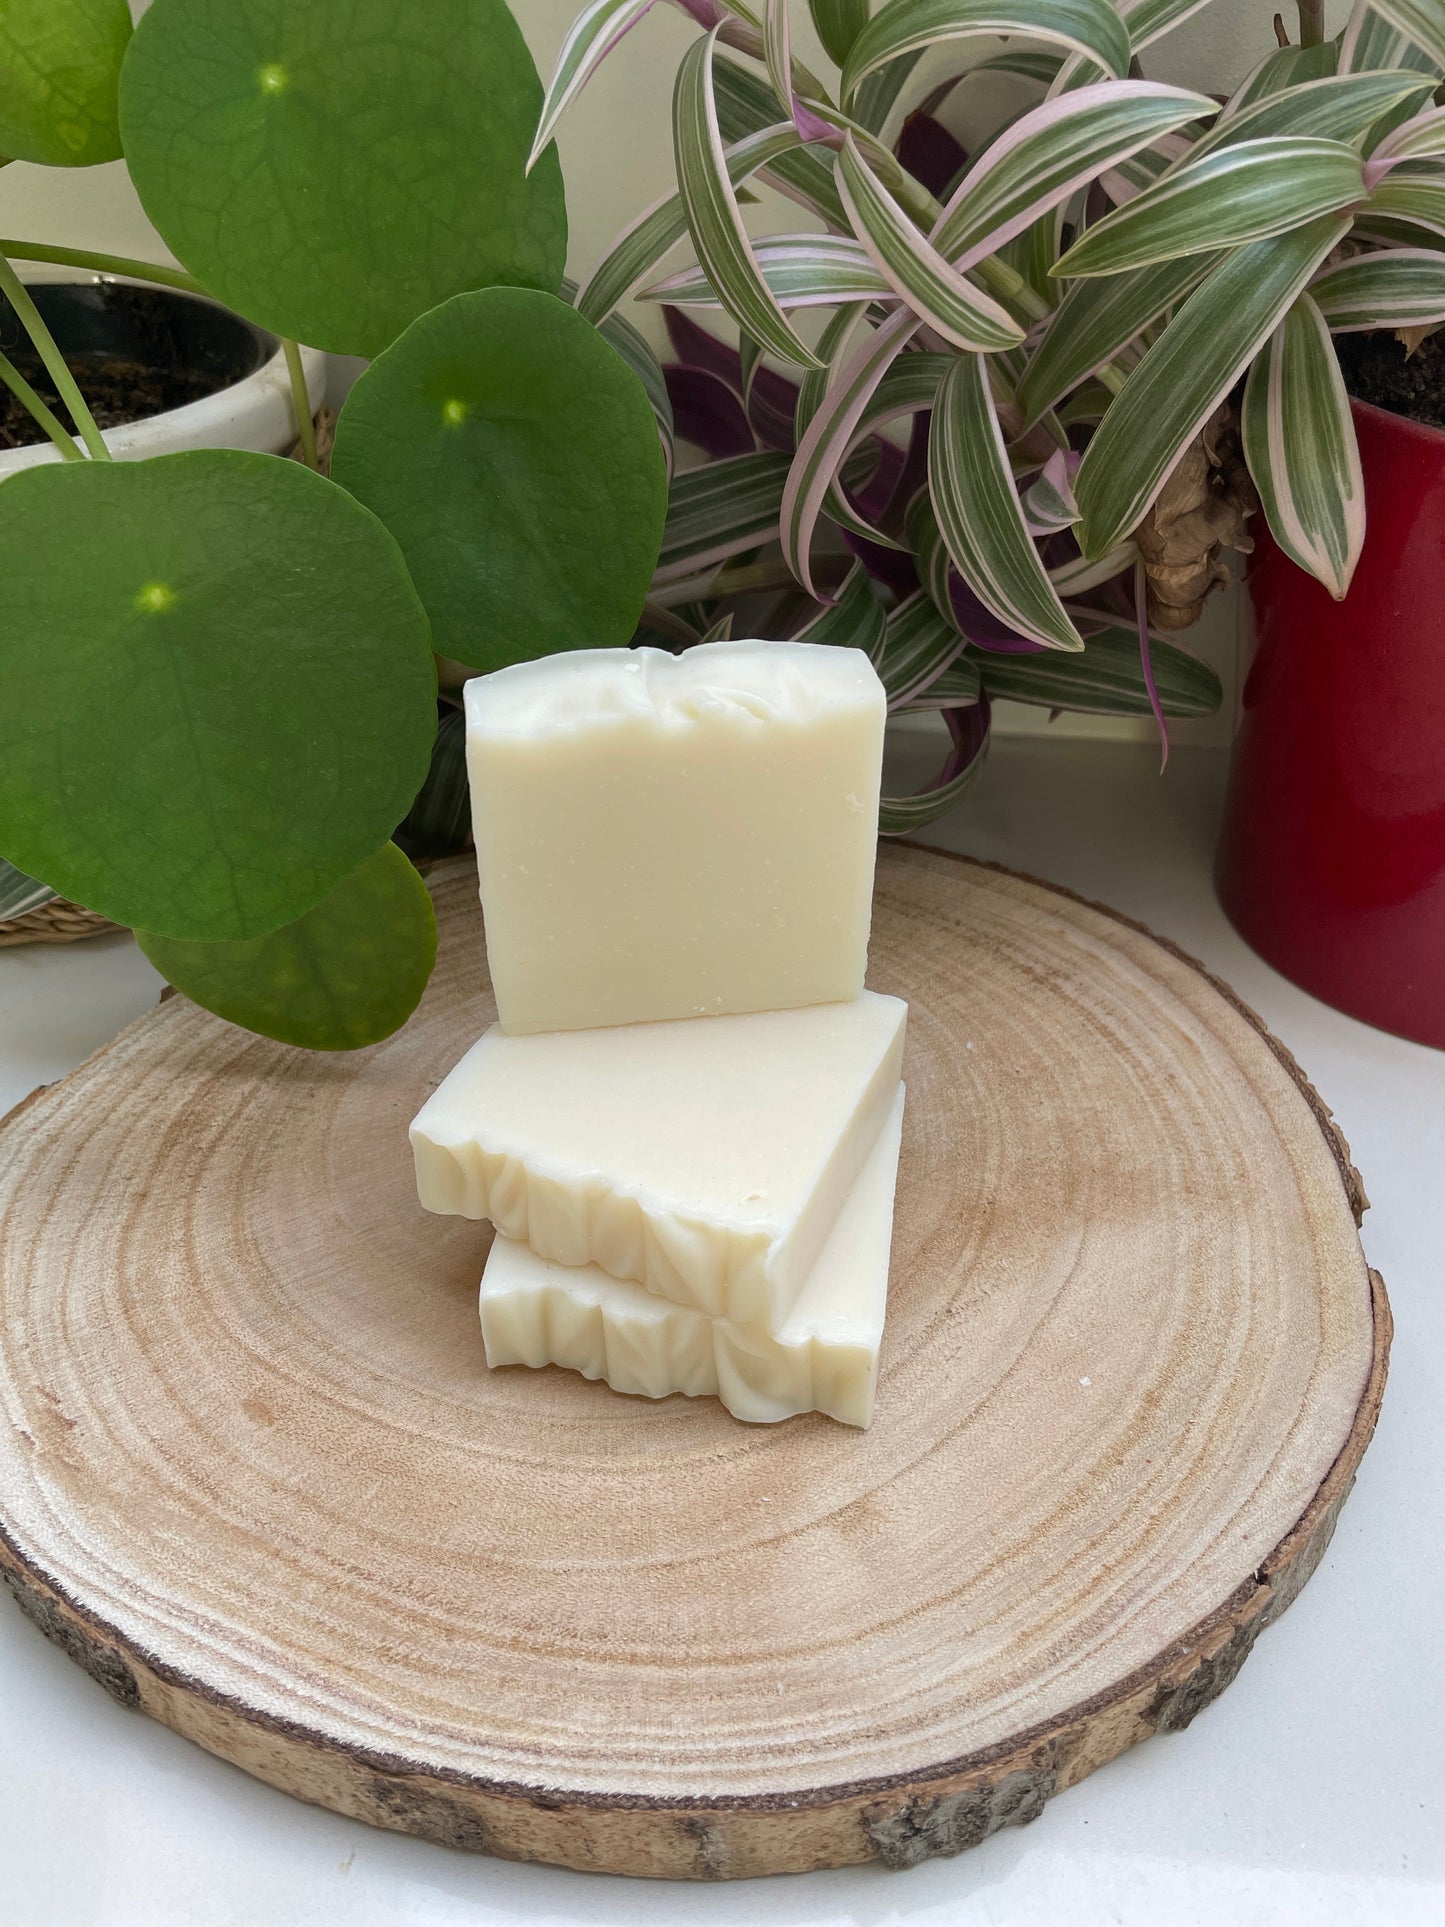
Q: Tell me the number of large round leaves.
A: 5